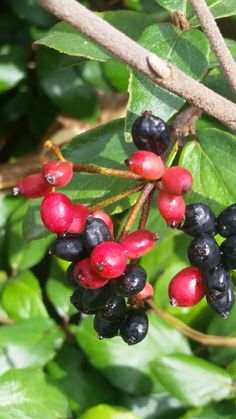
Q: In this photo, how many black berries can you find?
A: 15